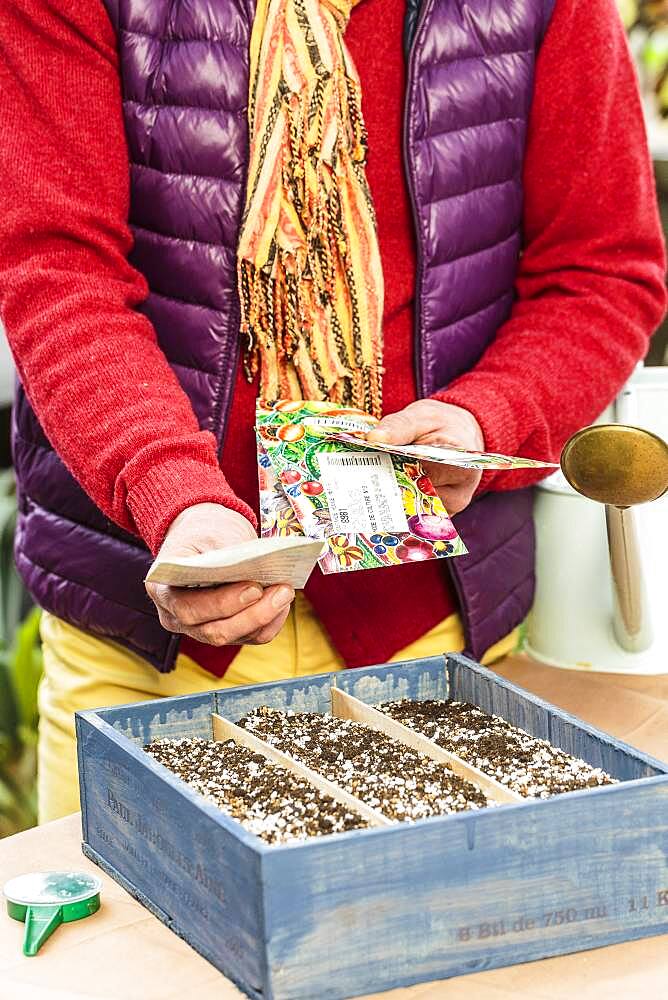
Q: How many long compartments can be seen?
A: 3